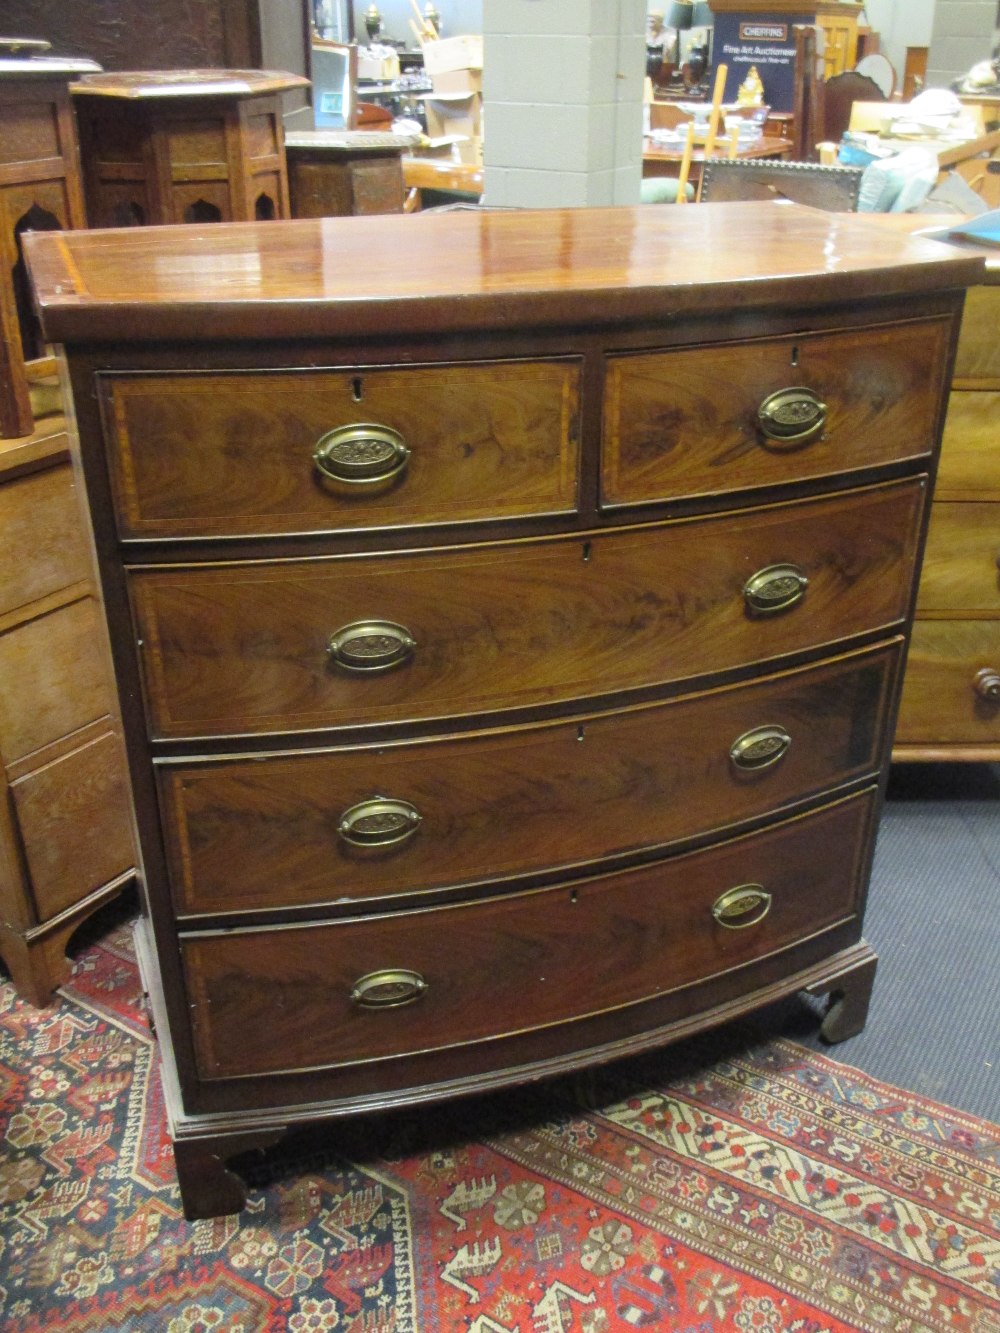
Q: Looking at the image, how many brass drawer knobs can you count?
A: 8